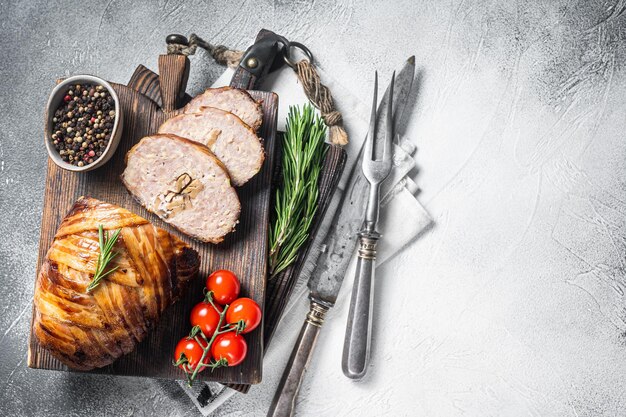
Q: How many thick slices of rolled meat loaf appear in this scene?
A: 3